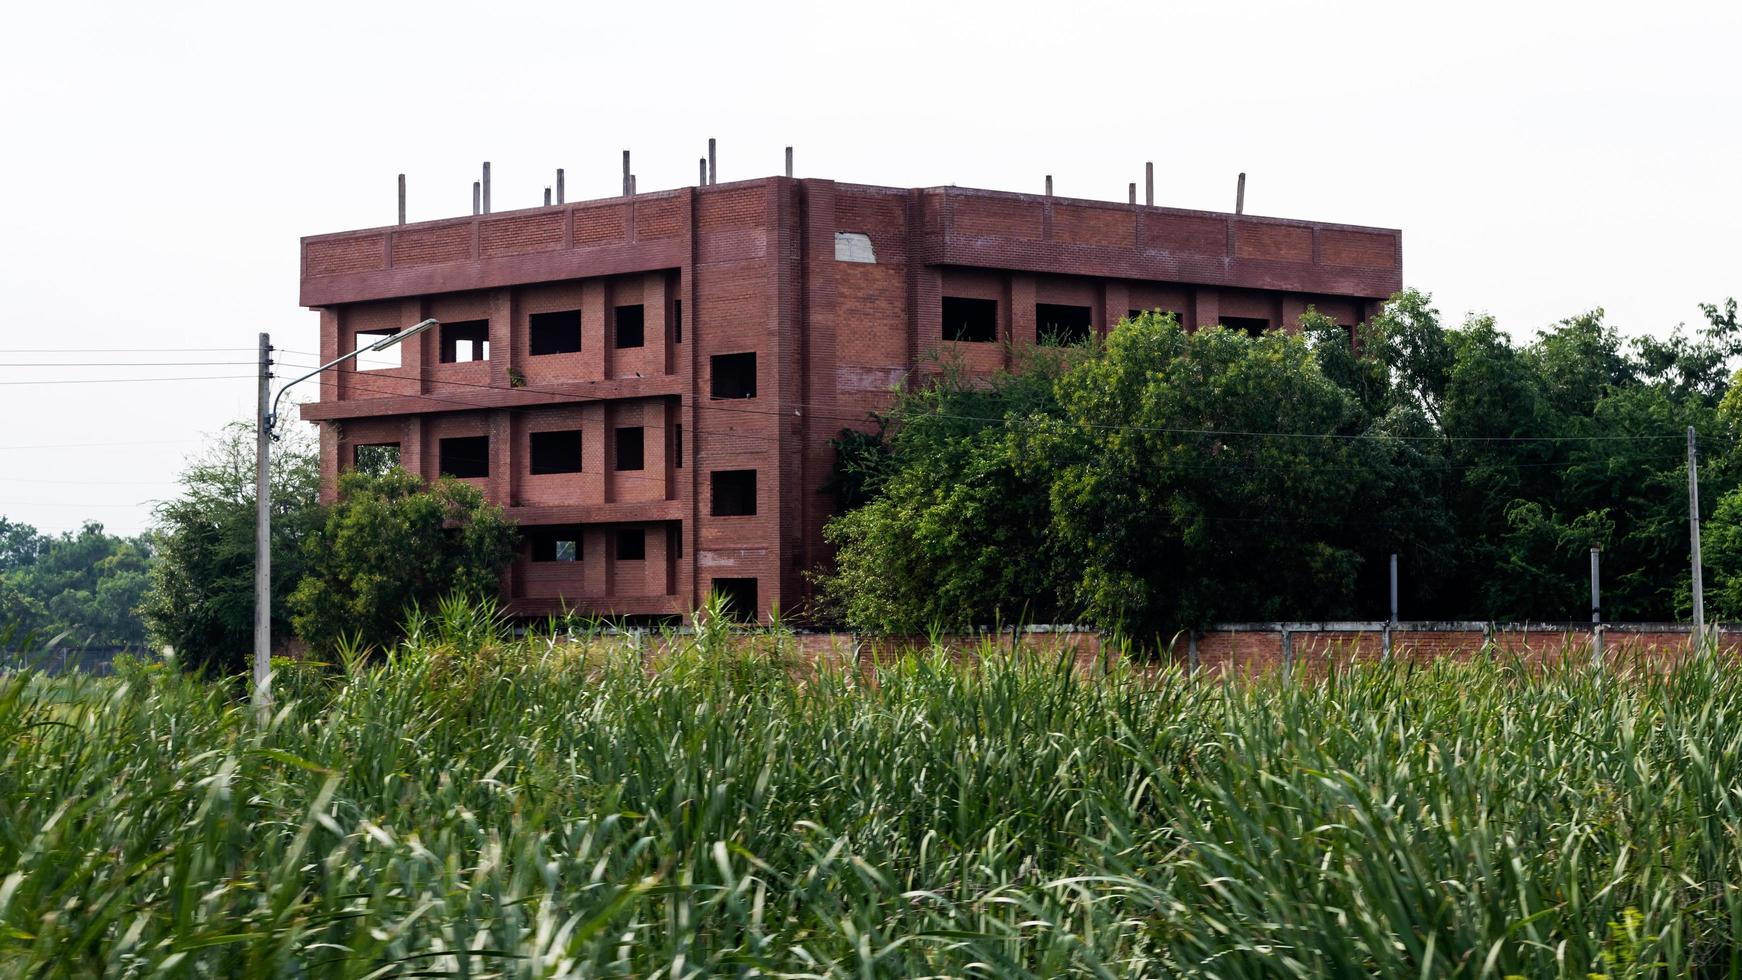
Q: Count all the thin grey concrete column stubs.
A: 14